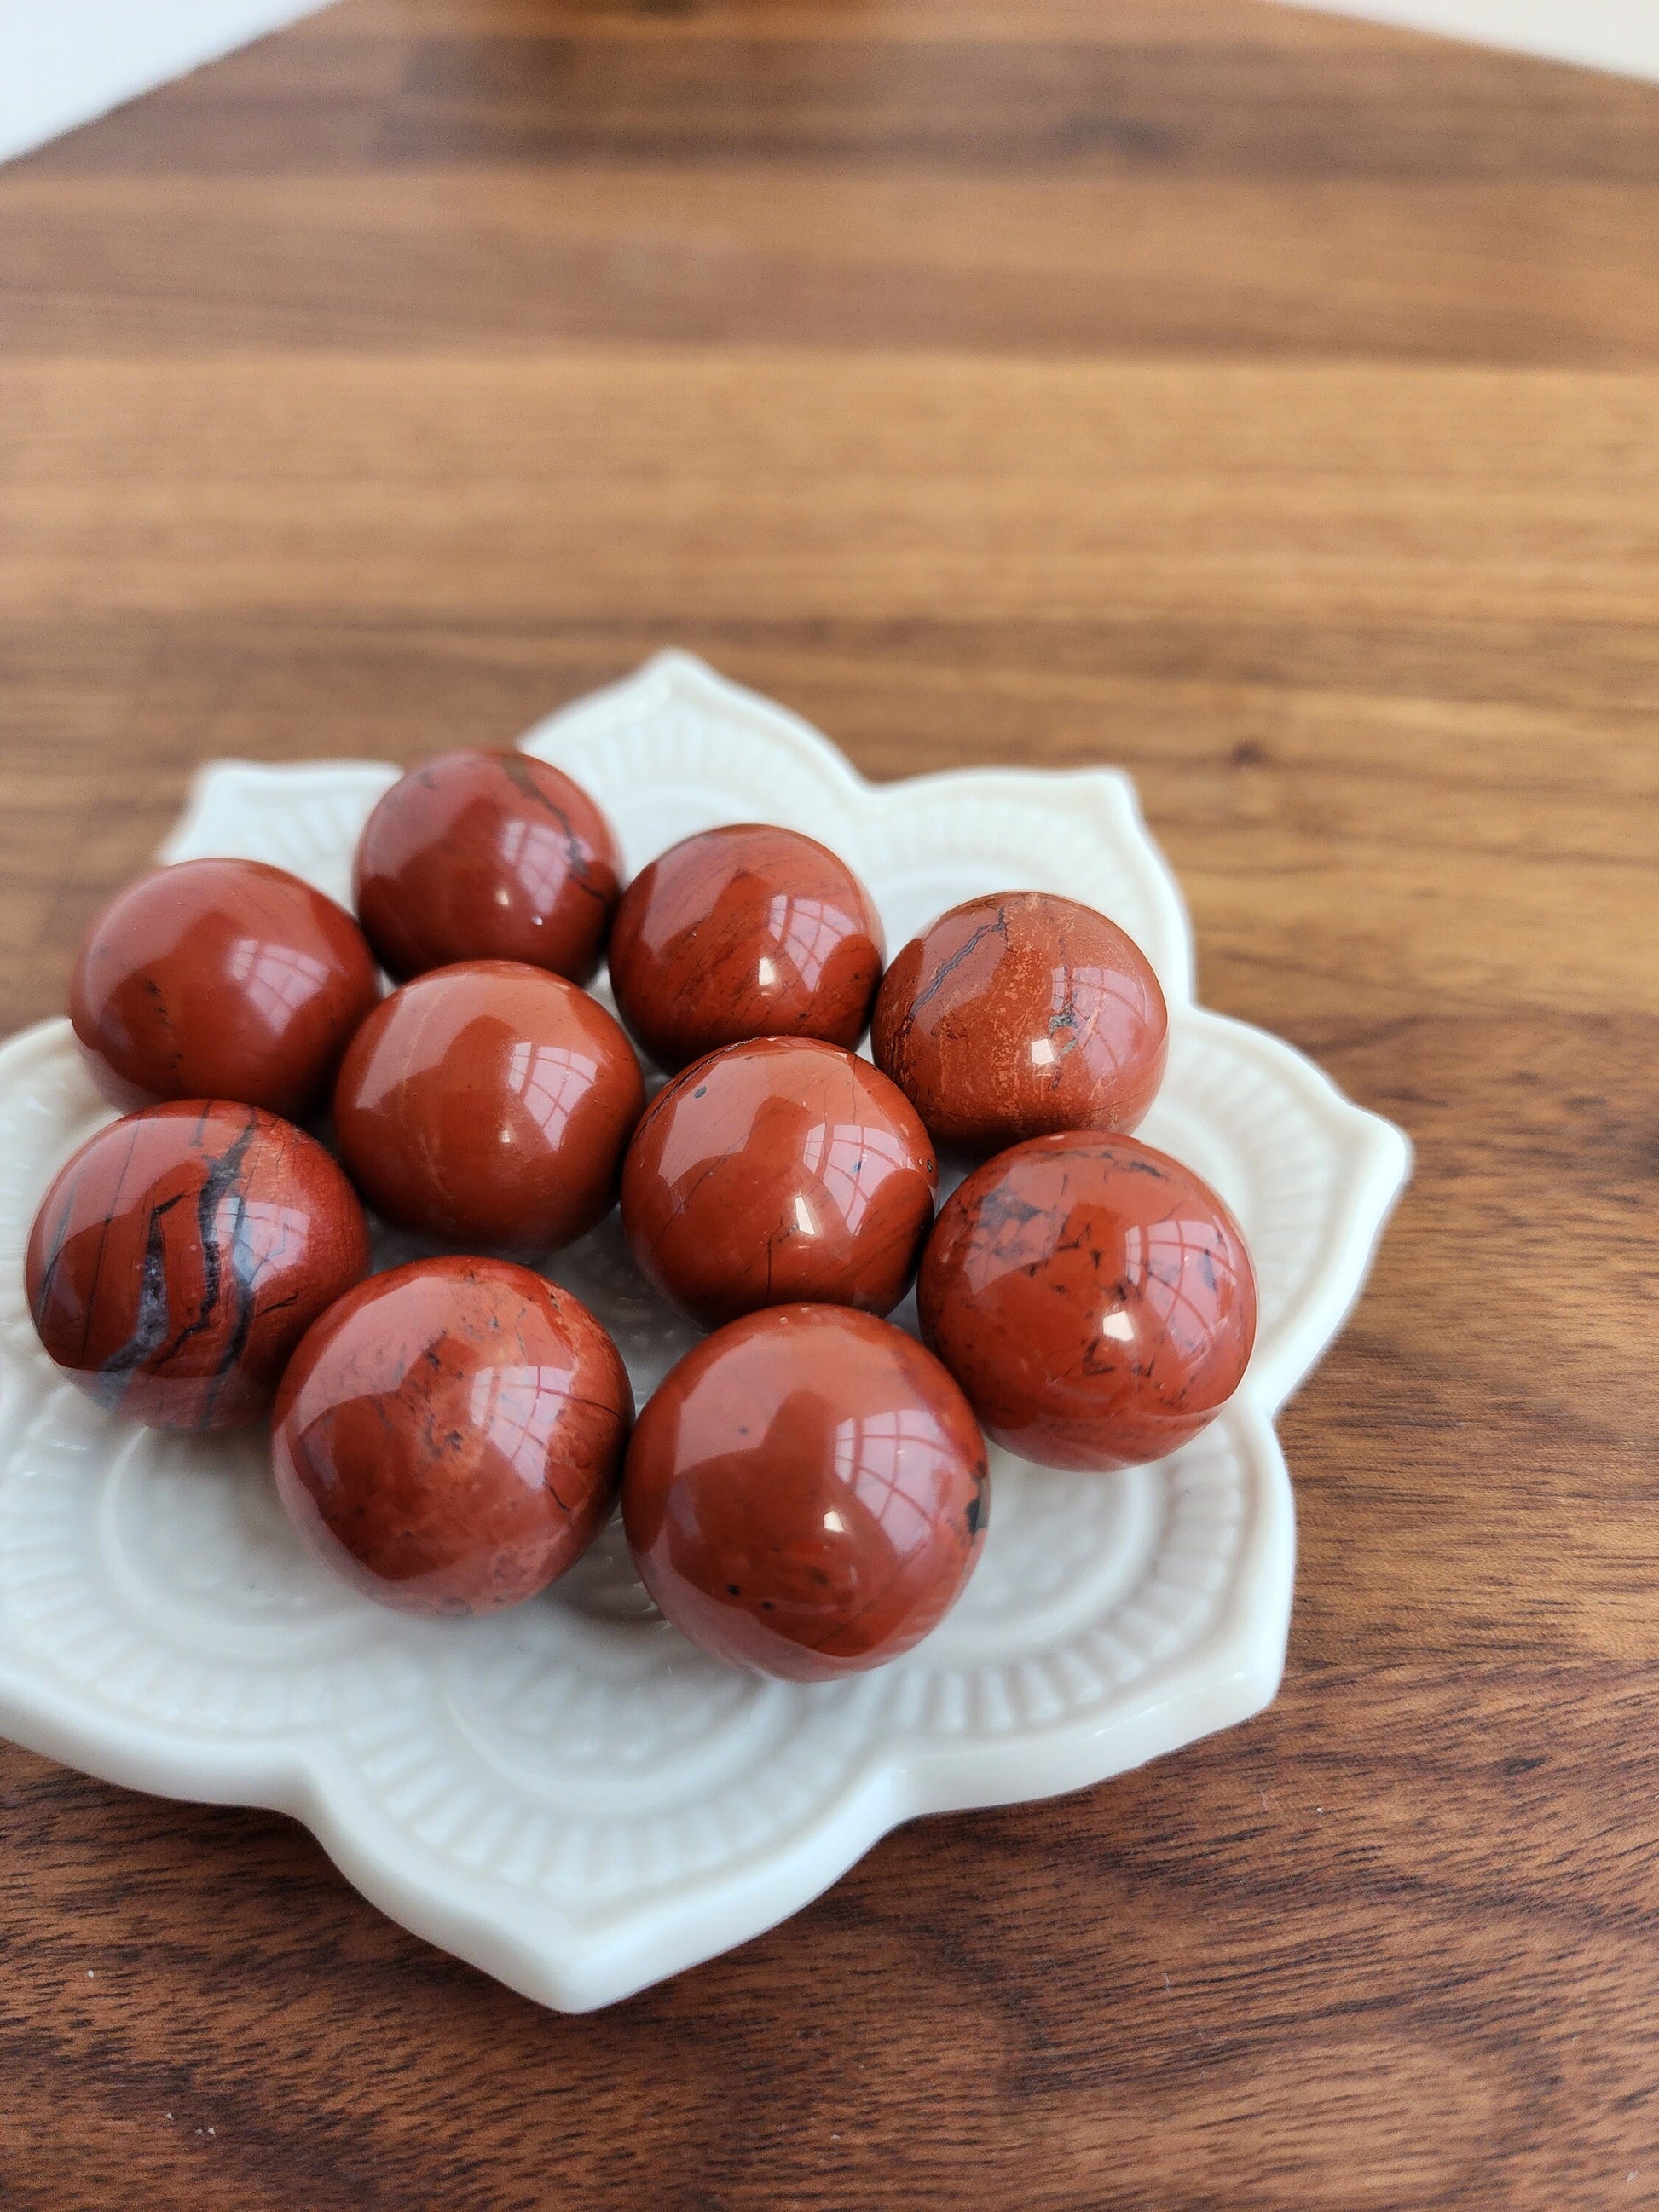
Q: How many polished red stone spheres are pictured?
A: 10